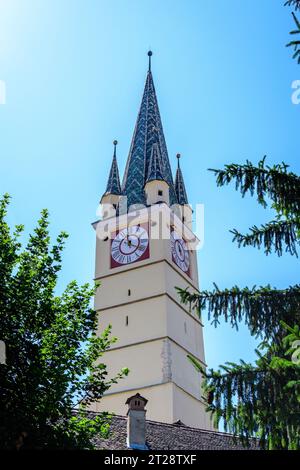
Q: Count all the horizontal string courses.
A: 4